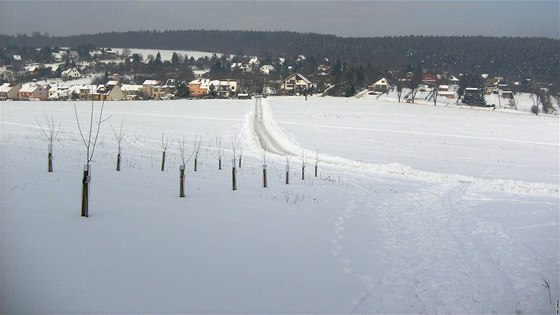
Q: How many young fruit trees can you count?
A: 13